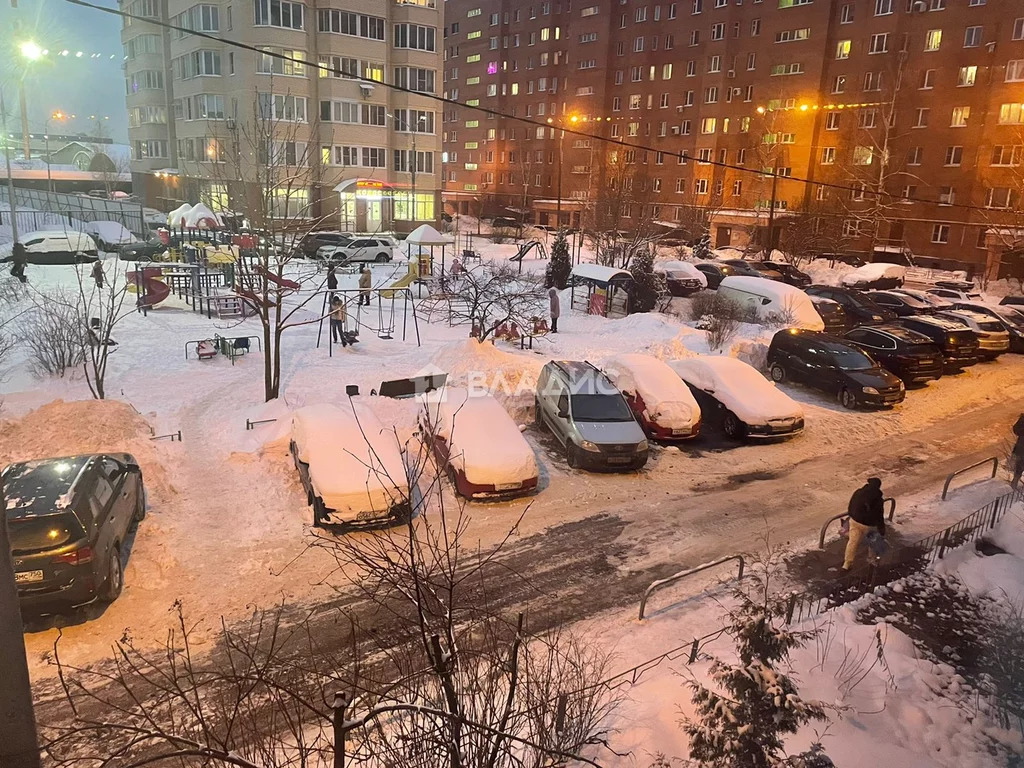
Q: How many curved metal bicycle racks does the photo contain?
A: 3